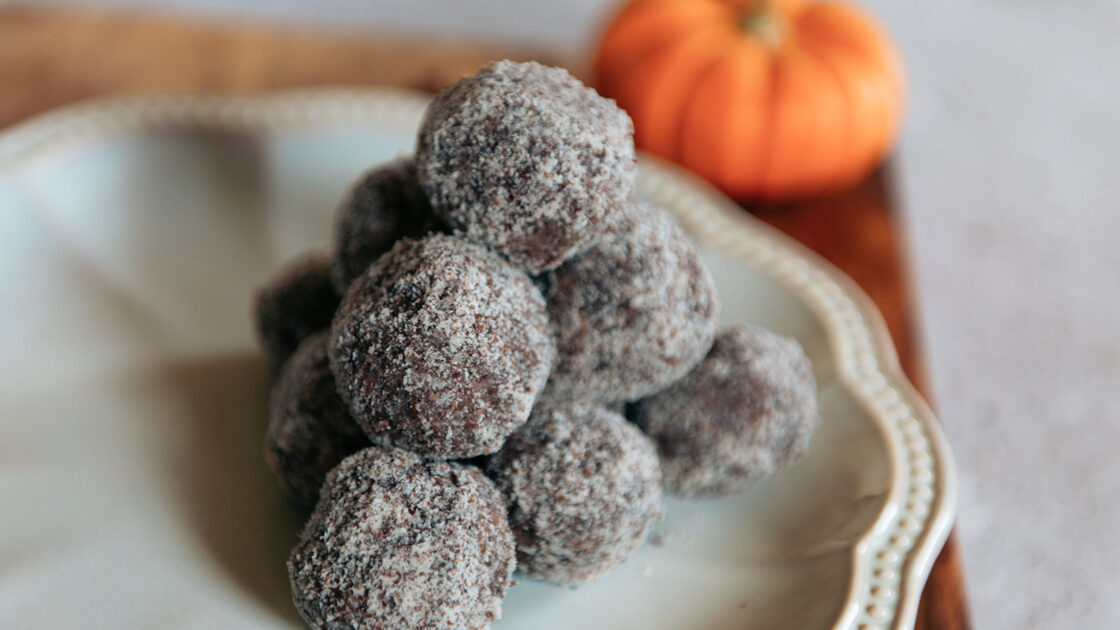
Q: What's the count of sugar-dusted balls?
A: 9